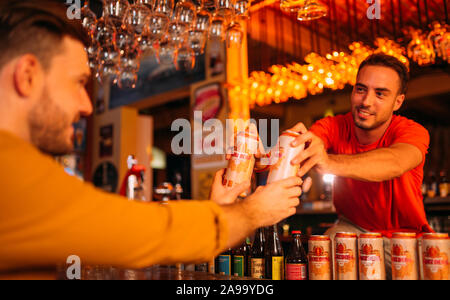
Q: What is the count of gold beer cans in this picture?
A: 7